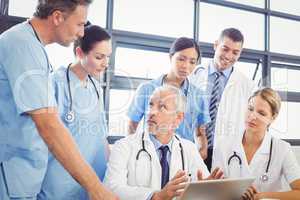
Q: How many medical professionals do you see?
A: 6